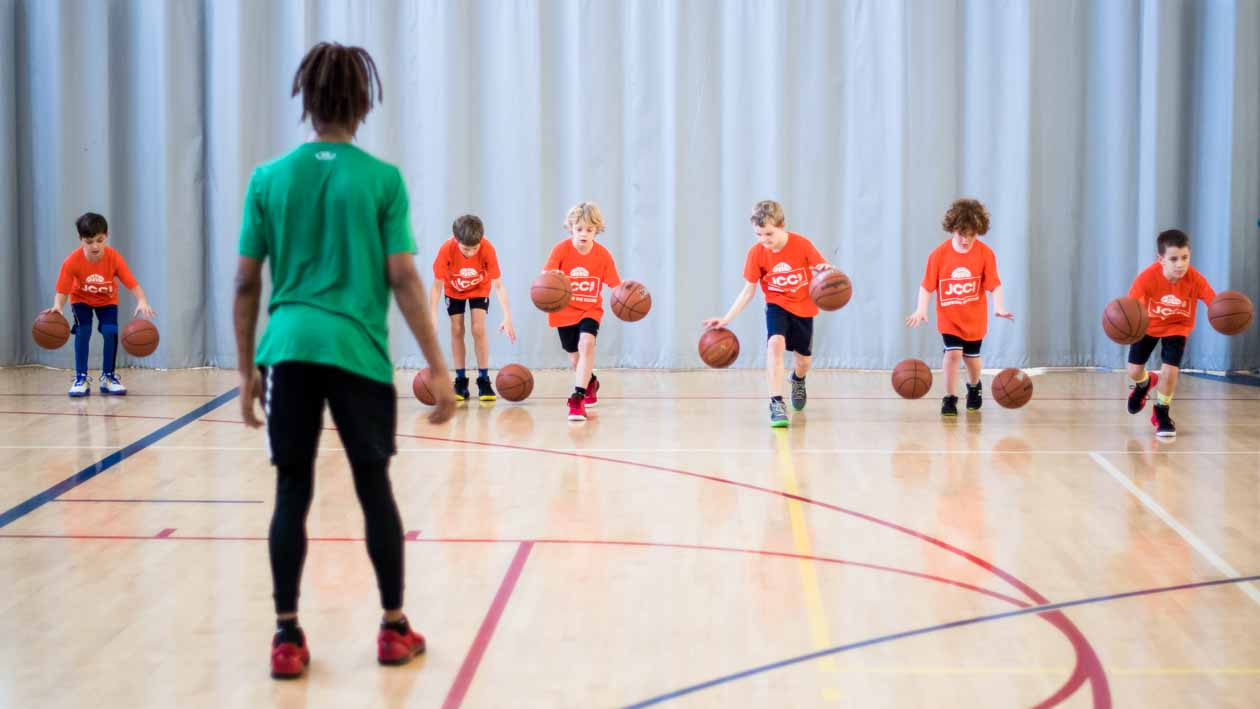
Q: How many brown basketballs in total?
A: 12